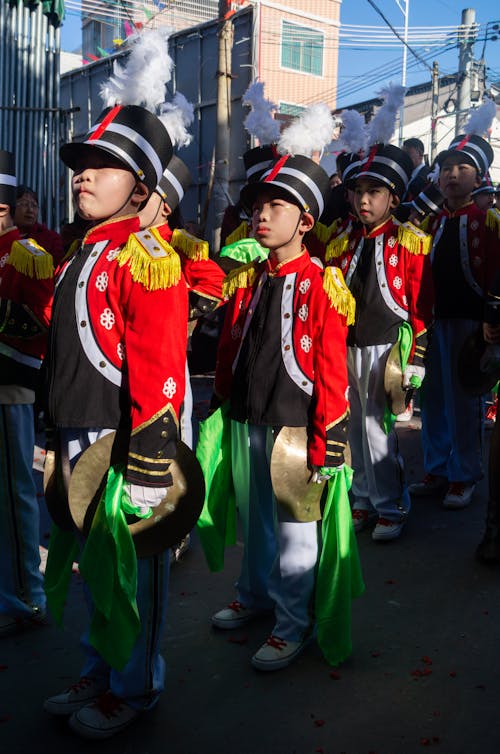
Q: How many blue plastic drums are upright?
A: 0